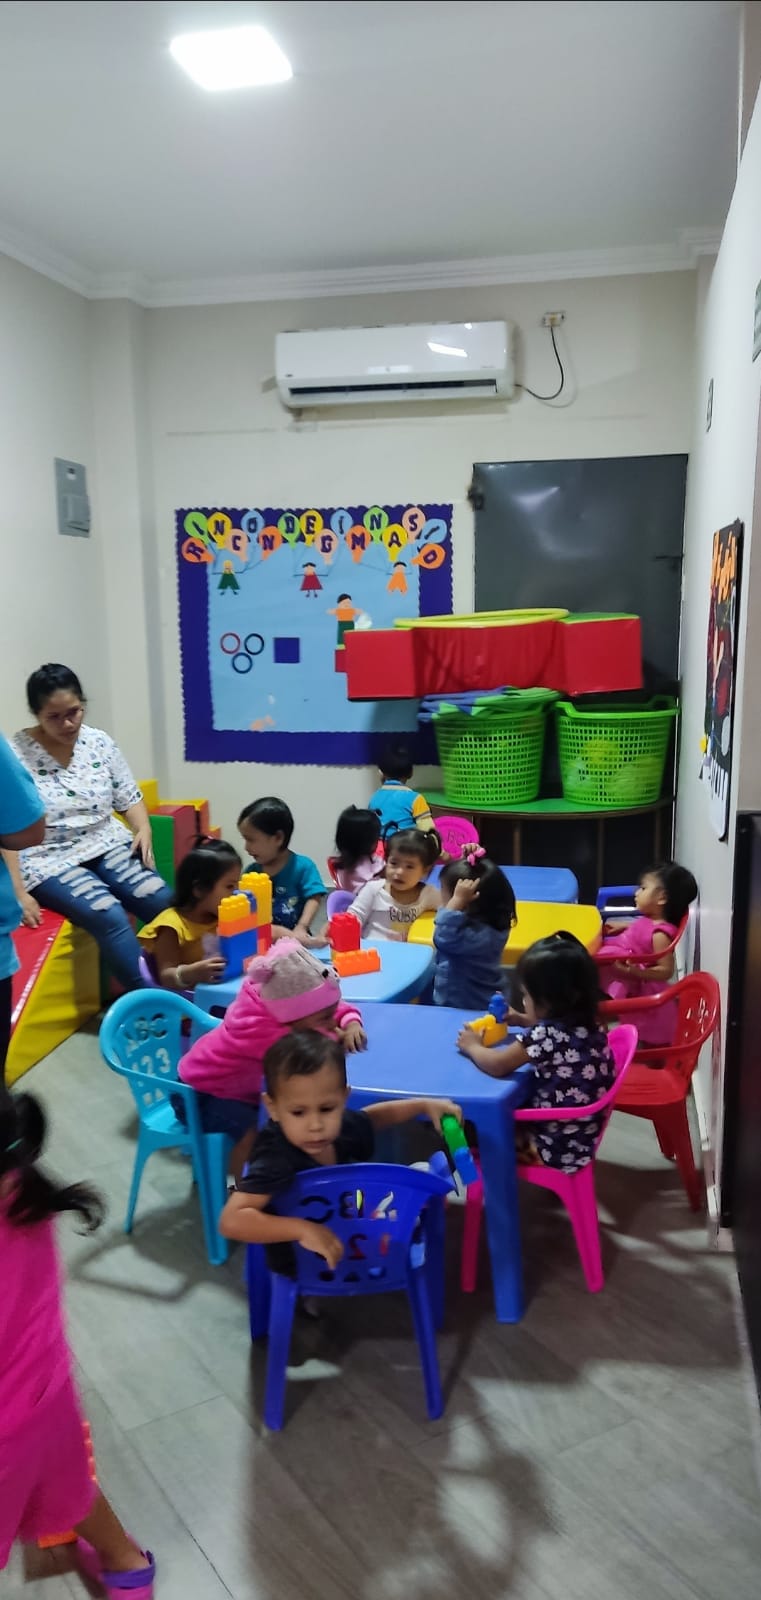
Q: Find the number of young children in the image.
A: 11